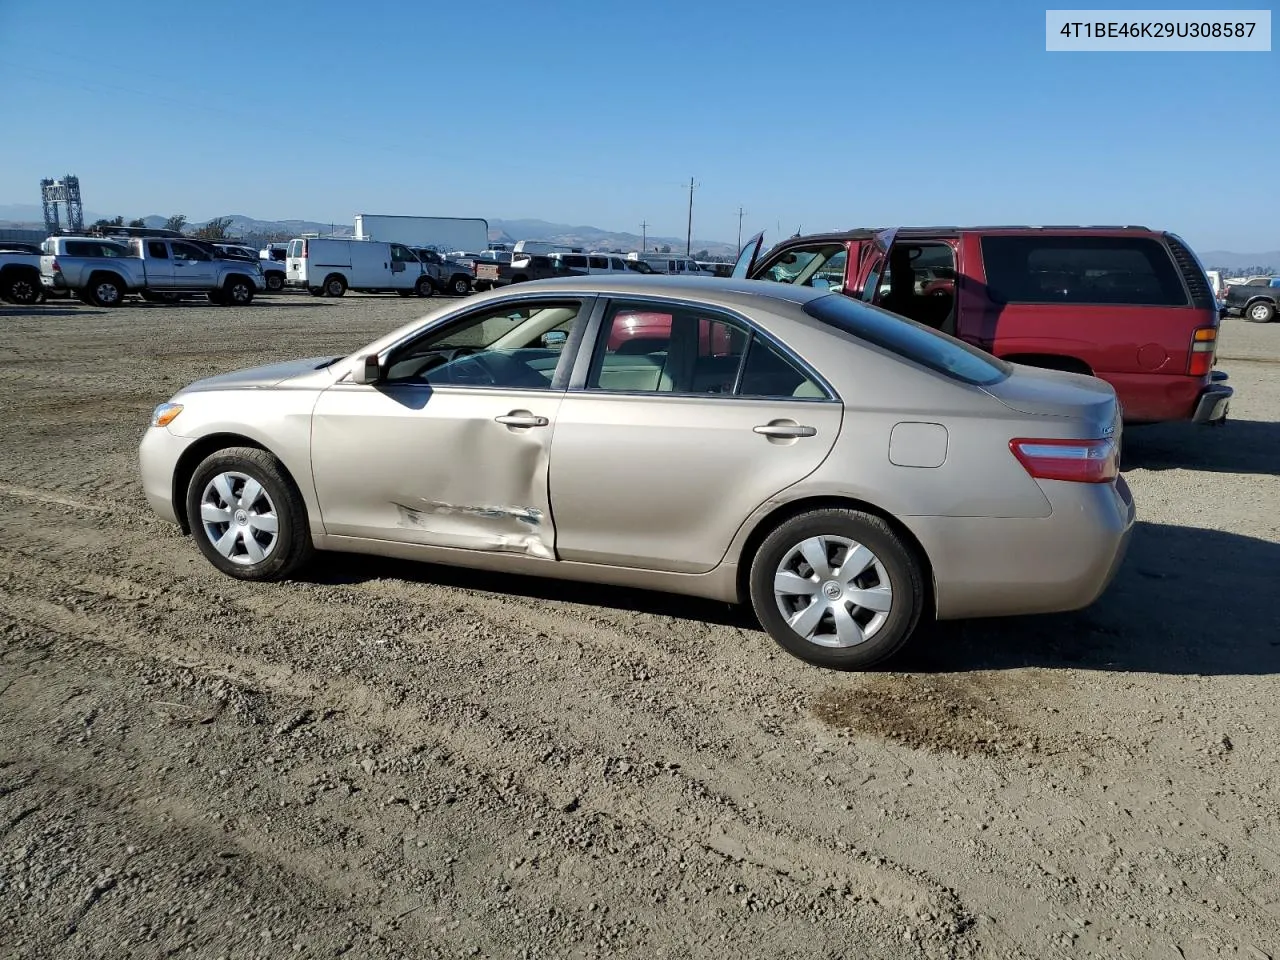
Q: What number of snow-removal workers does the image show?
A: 0